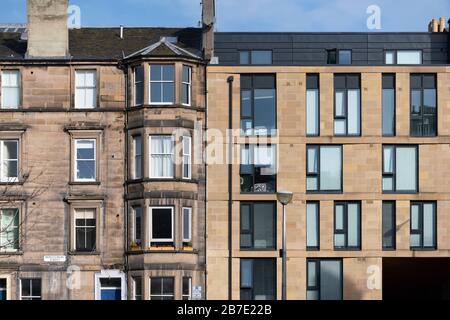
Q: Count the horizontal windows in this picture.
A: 3